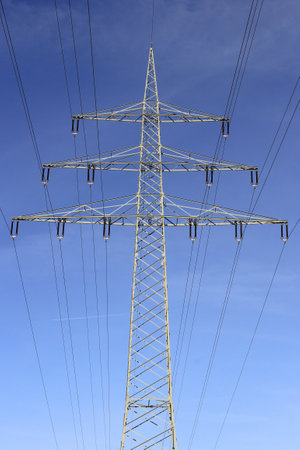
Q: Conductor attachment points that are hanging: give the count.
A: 12